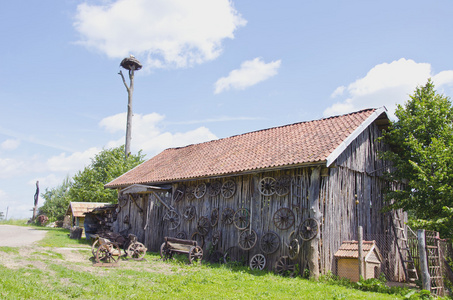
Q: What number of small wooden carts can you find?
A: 2